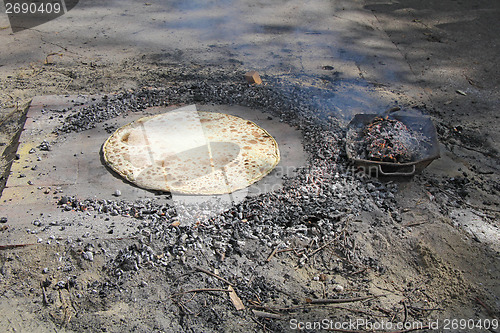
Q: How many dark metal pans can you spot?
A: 1